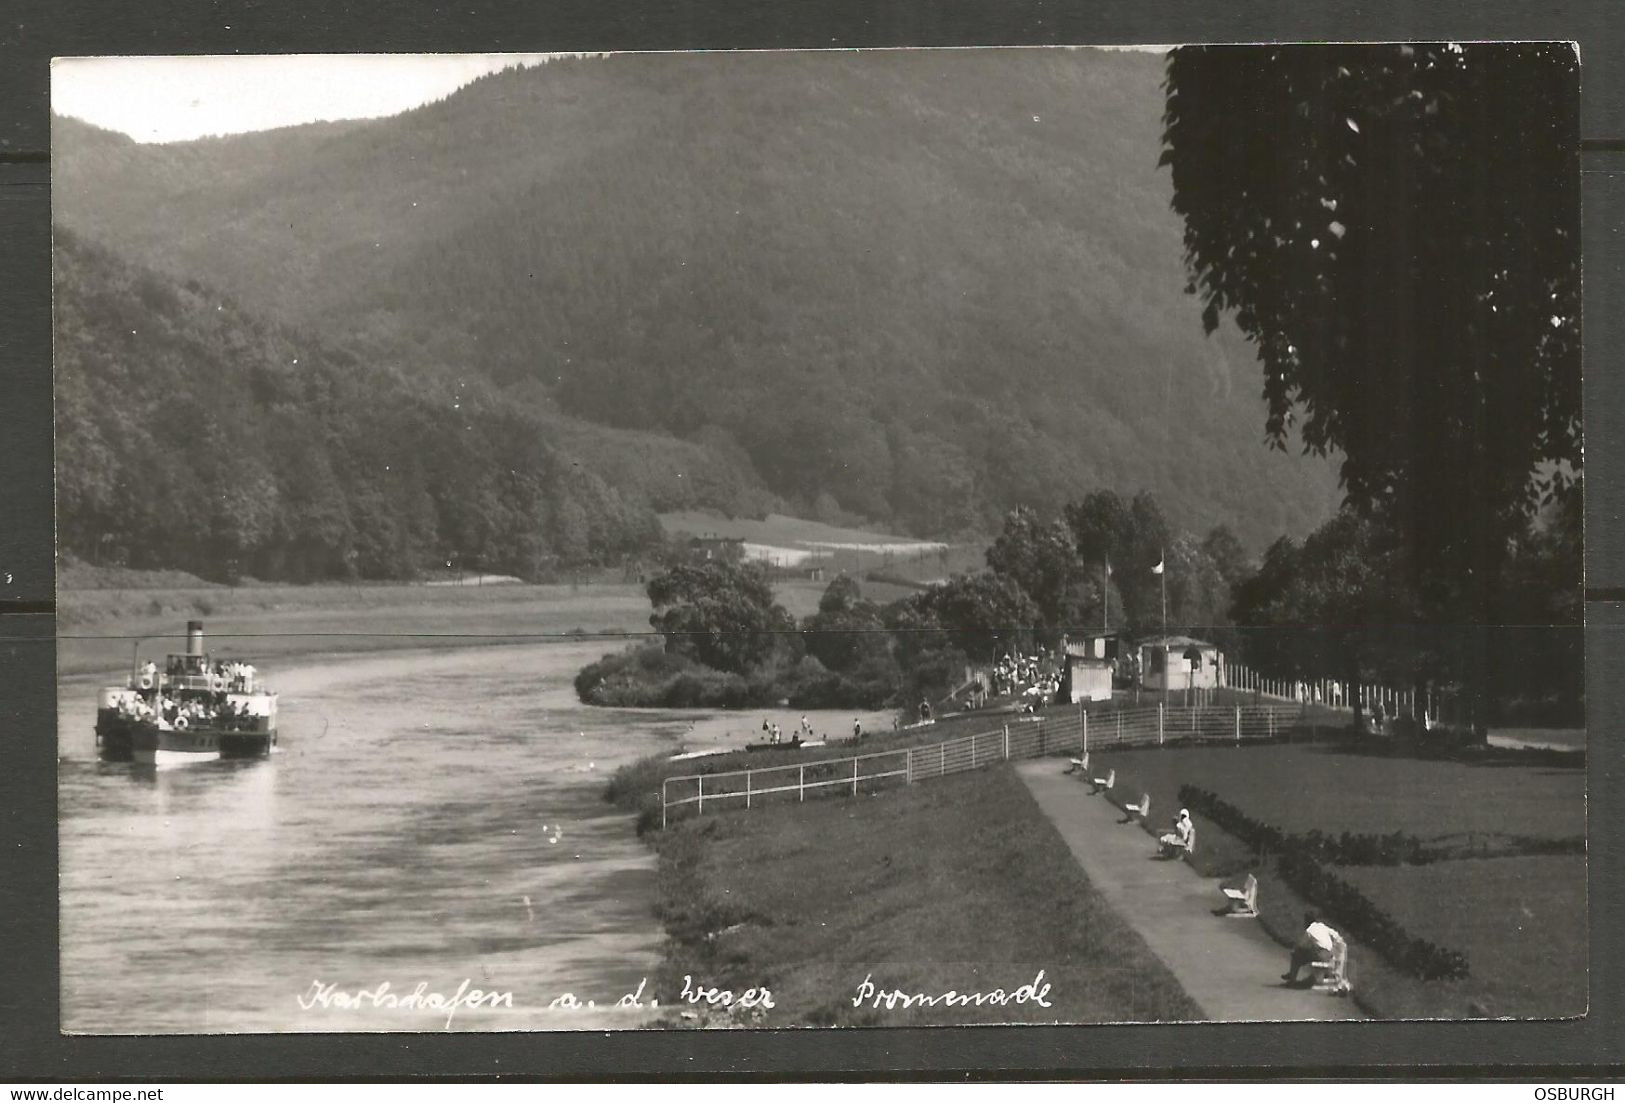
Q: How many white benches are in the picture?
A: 6